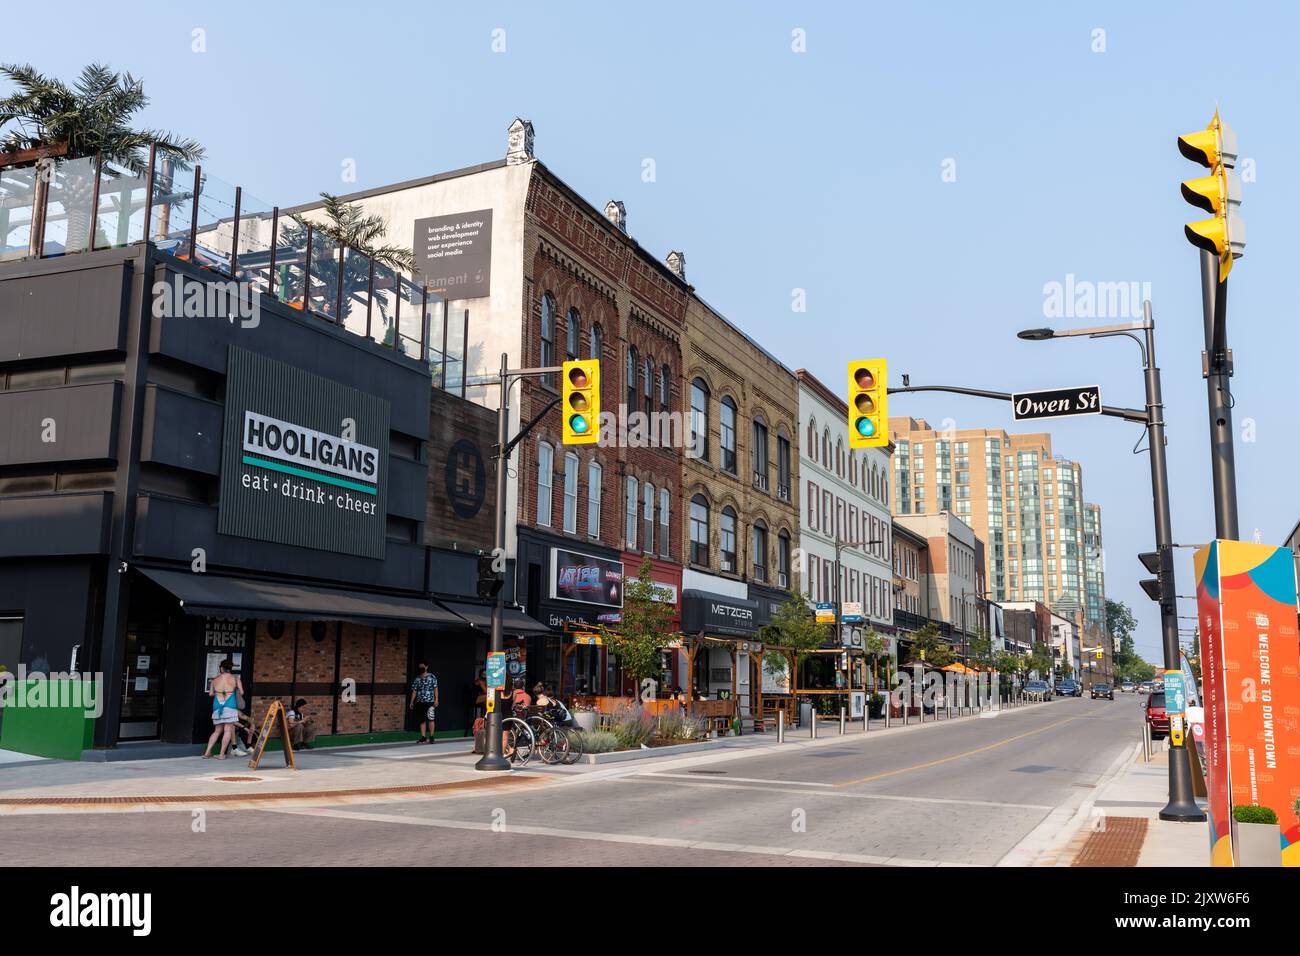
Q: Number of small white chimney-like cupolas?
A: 3